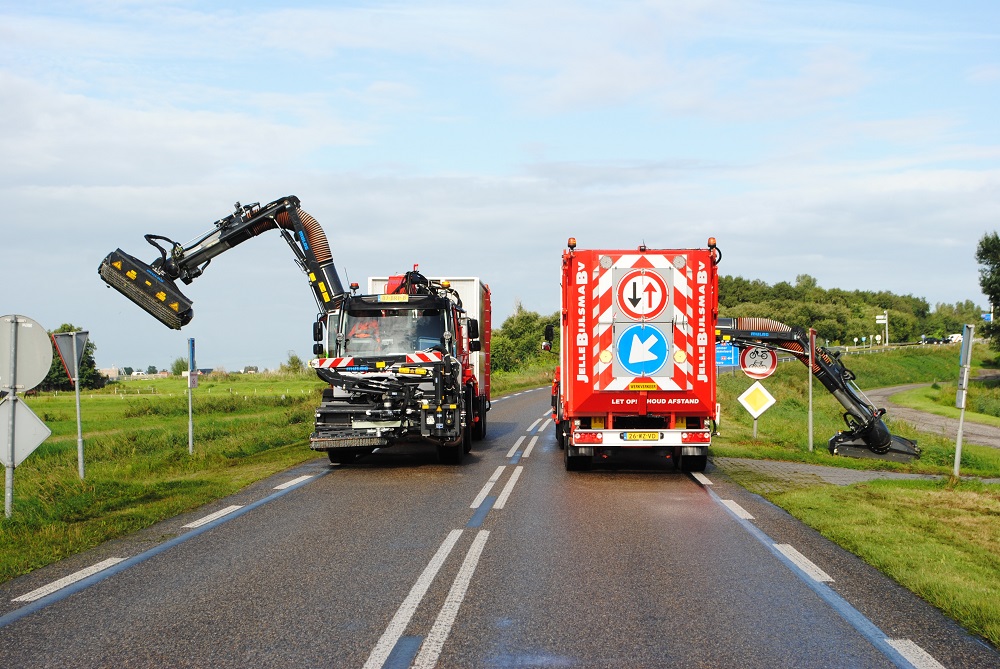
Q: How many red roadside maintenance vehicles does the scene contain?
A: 2